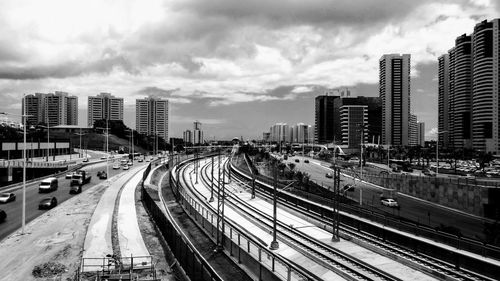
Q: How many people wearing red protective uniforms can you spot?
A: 0